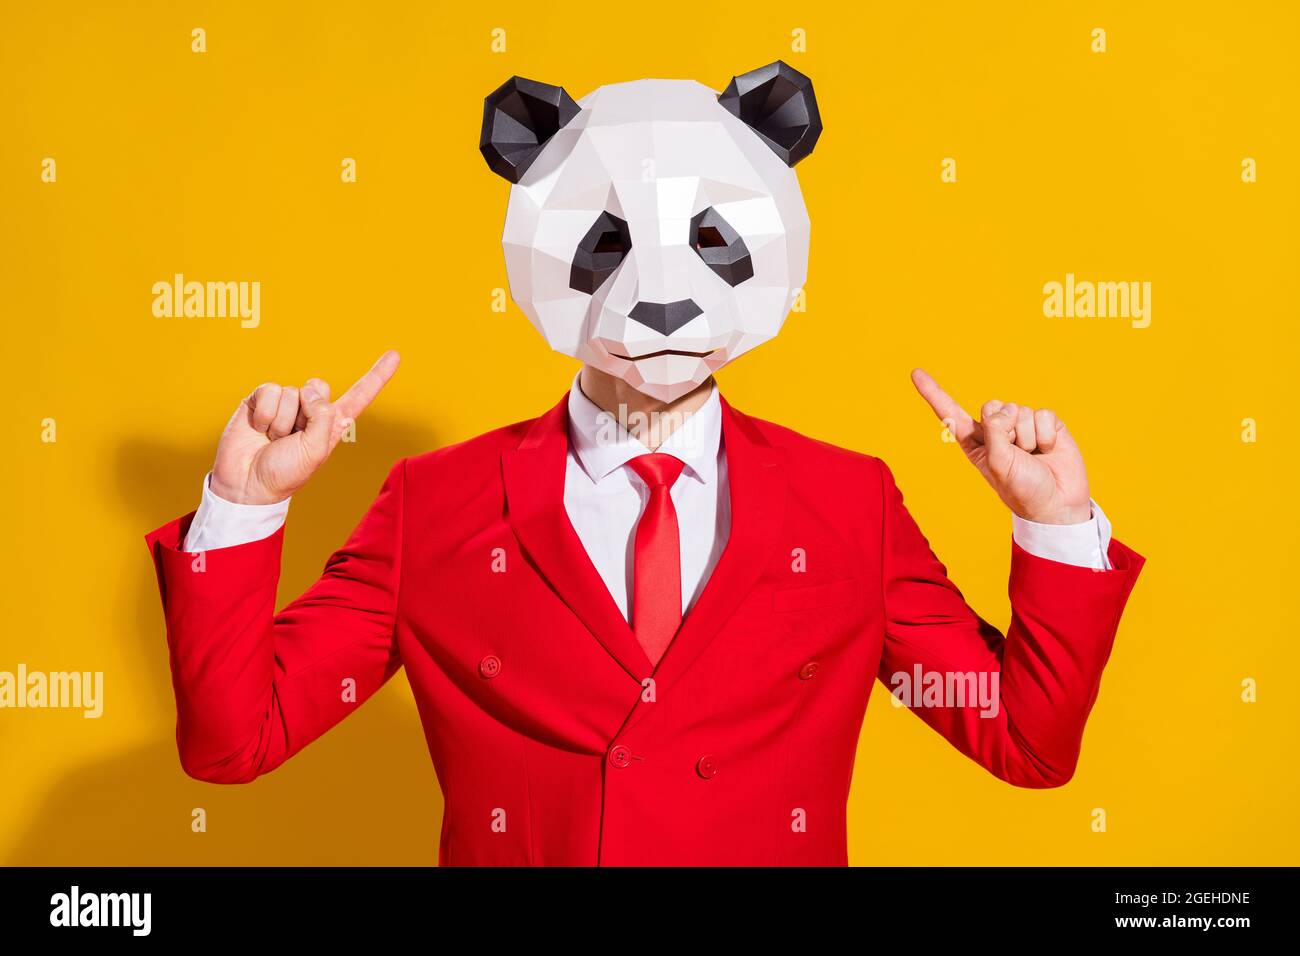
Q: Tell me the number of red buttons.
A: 4